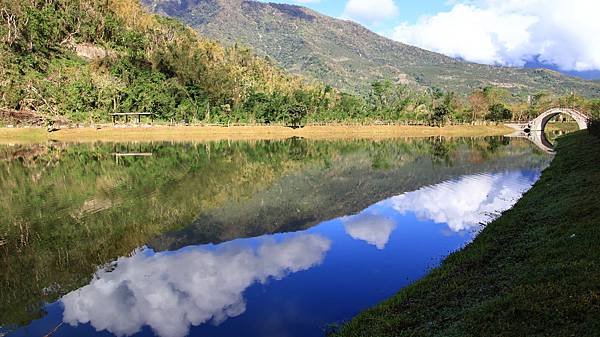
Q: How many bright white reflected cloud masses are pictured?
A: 3